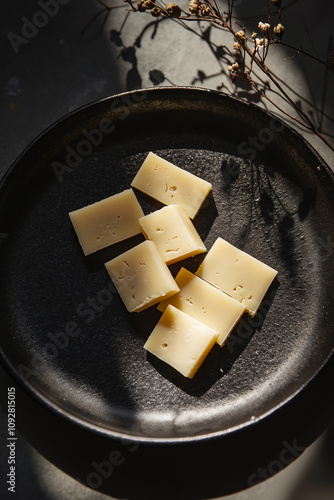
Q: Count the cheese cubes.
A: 7